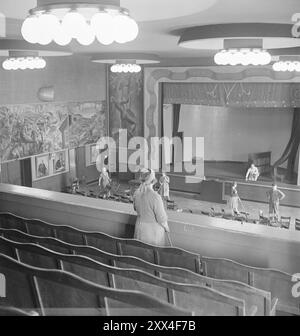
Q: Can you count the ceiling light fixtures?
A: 5